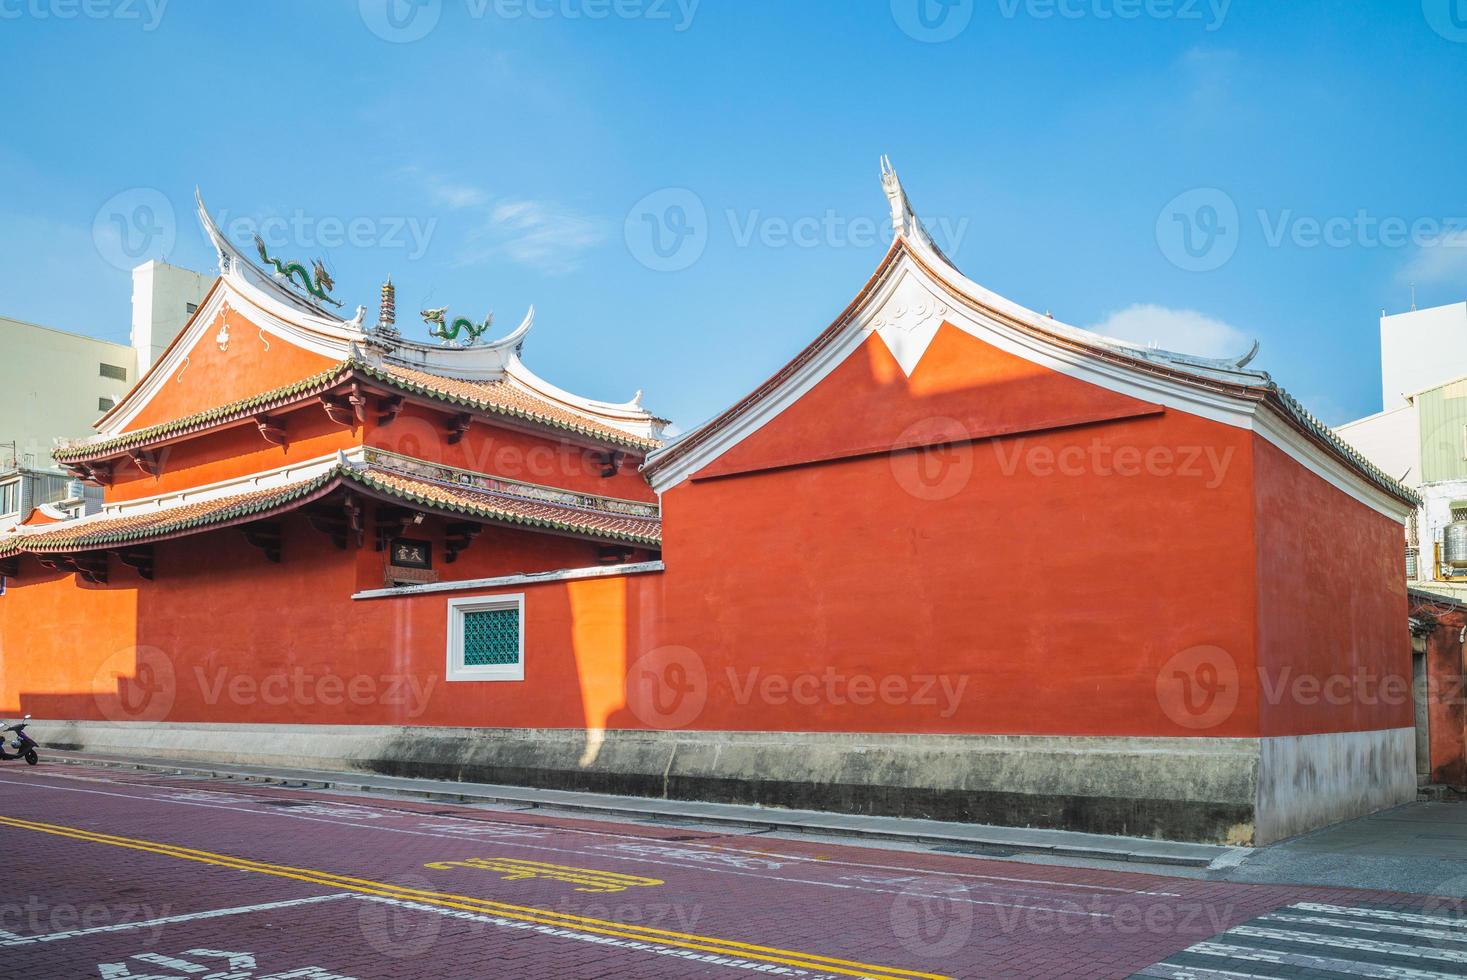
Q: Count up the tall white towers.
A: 2